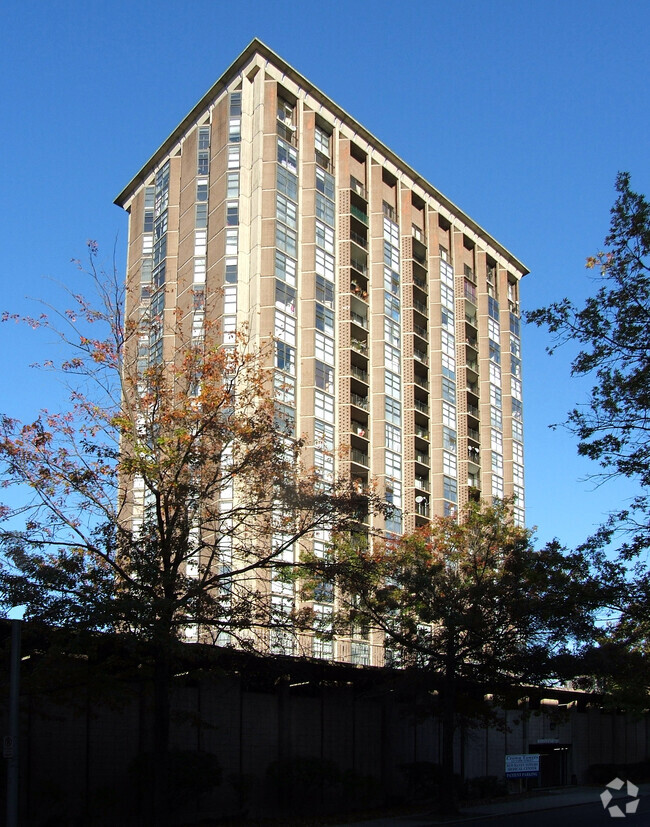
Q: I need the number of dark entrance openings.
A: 1